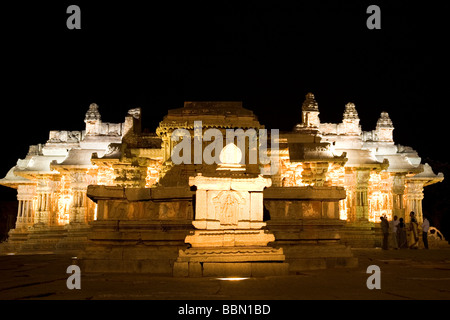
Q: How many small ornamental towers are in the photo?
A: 4